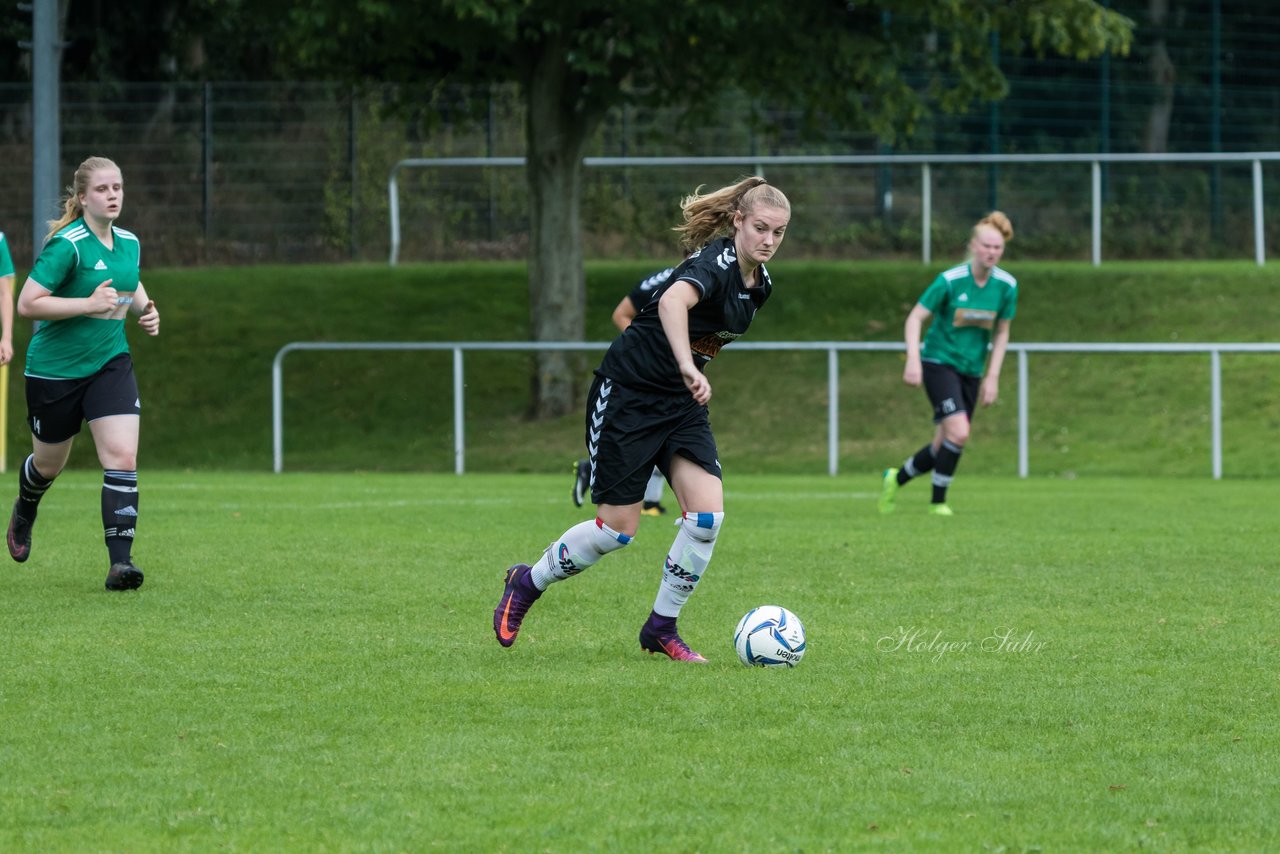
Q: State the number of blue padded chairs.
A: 0